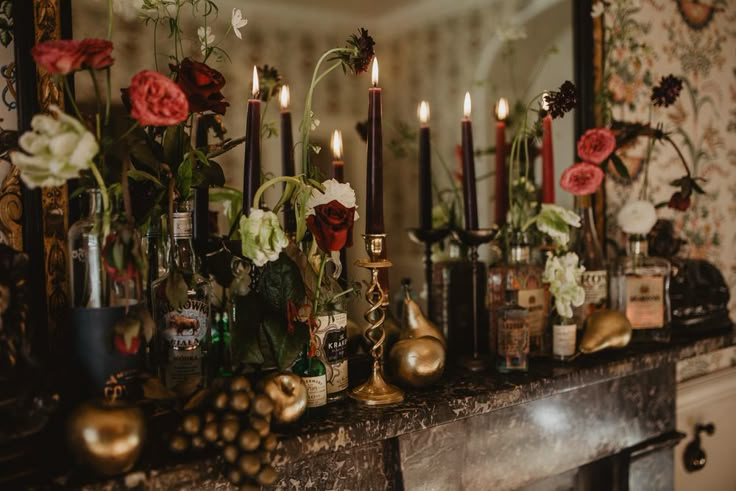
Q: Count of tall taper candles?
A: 8